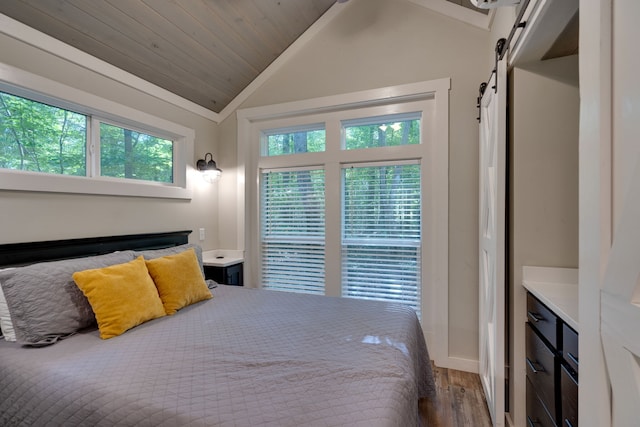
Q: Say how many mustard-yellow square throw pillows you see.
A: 2